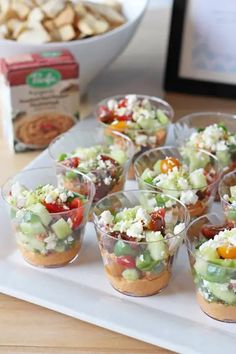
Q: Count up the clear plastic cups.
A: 8